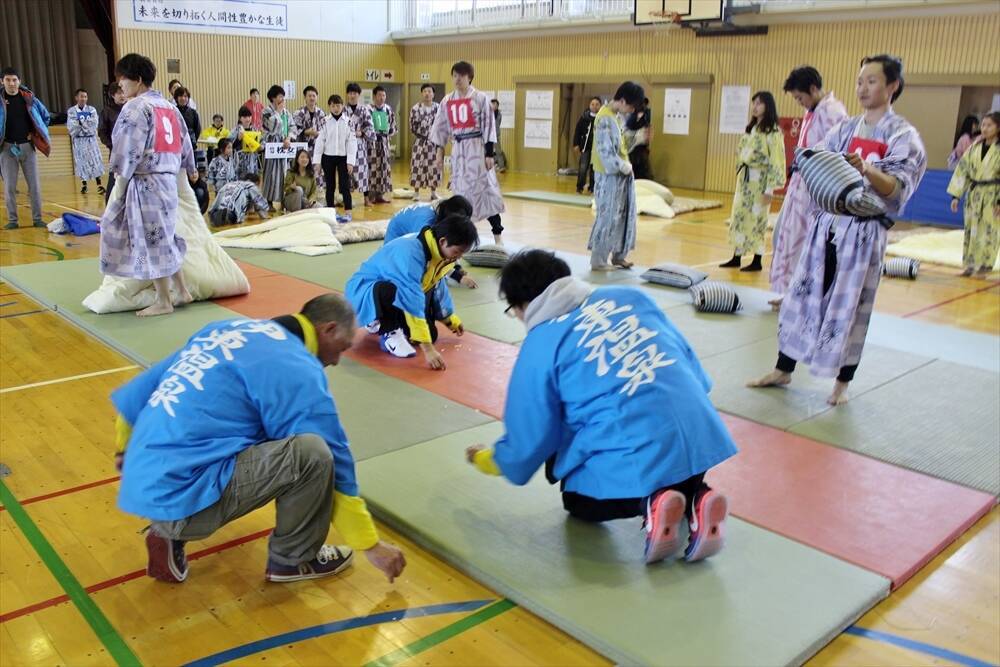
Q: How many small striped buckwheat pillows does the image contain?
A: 5